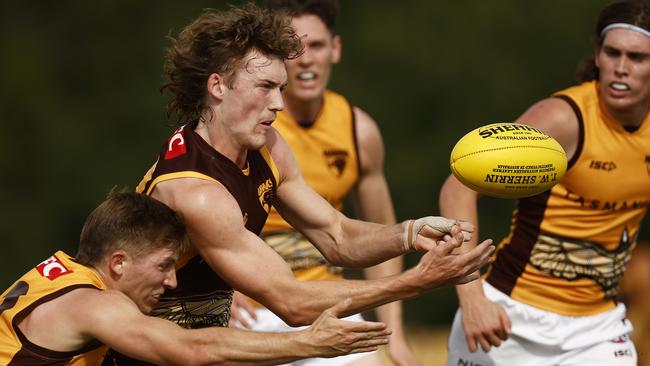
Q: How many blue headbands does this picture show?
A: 0